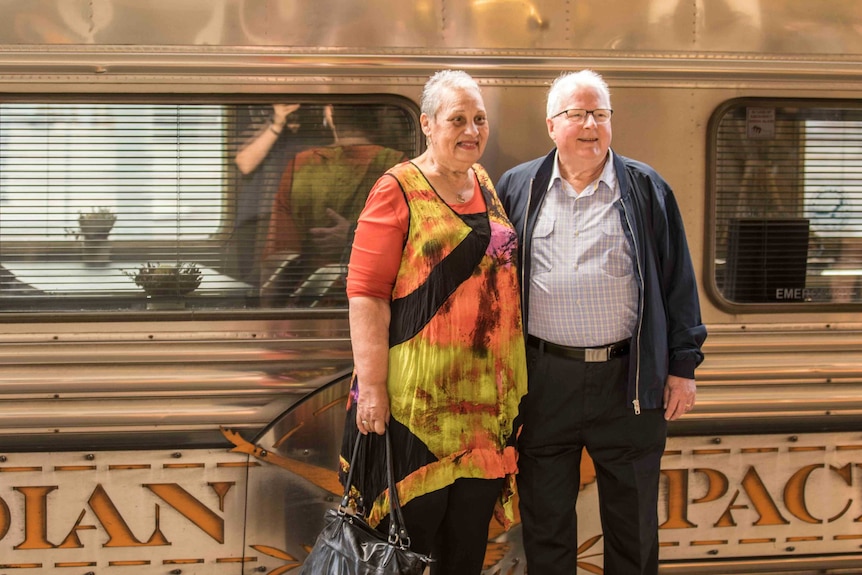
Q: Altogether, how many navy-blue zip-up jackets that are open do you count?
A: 1